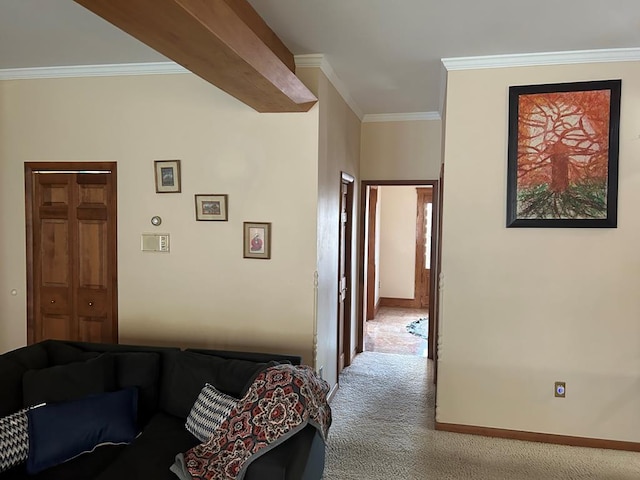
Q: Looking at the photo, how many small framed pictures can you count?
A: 3